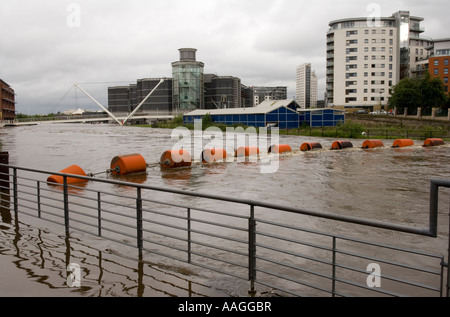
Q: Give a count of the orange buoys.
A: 11